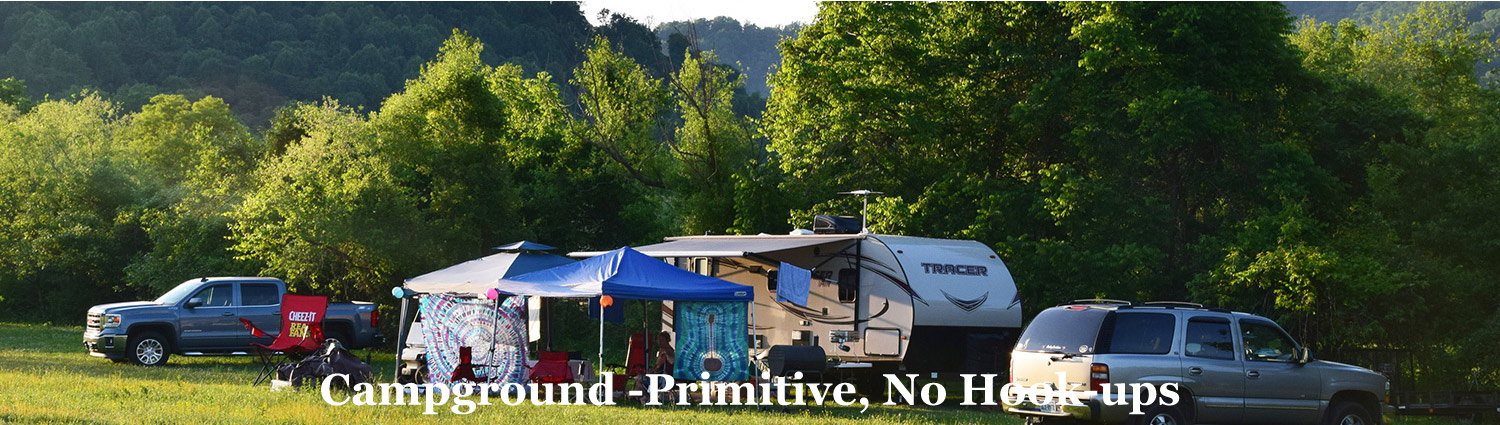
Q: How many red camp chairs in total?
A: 4